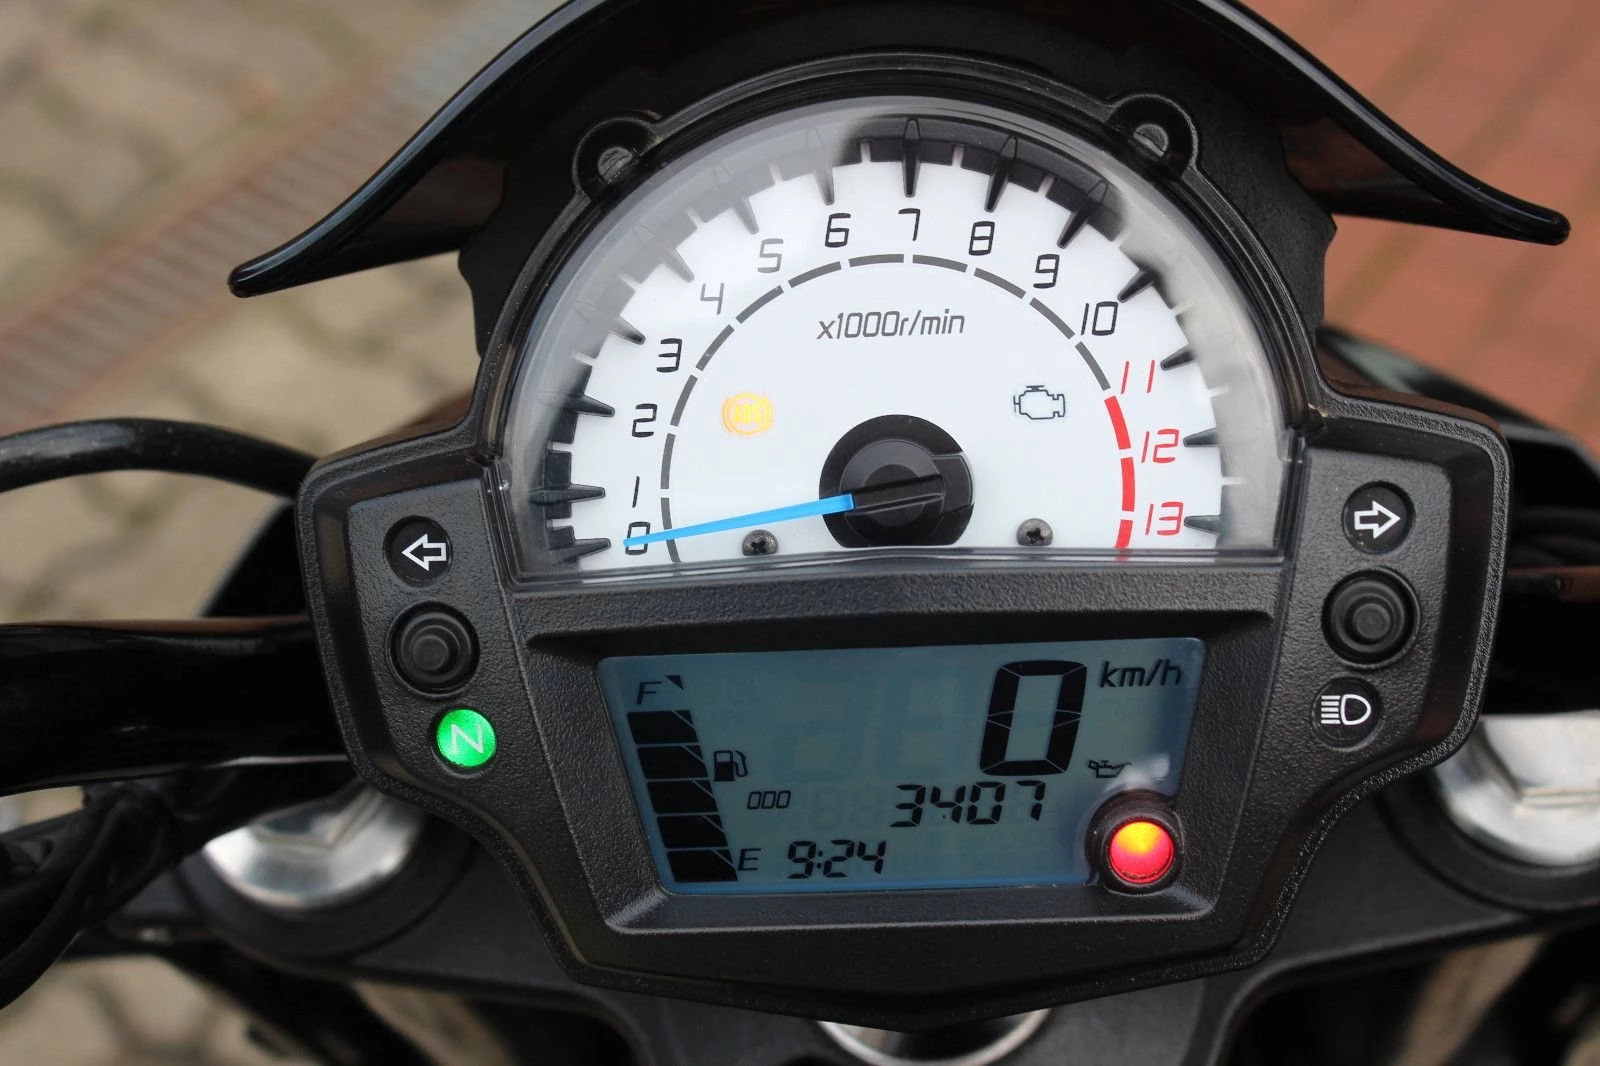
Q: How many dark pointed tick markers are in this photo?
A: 14